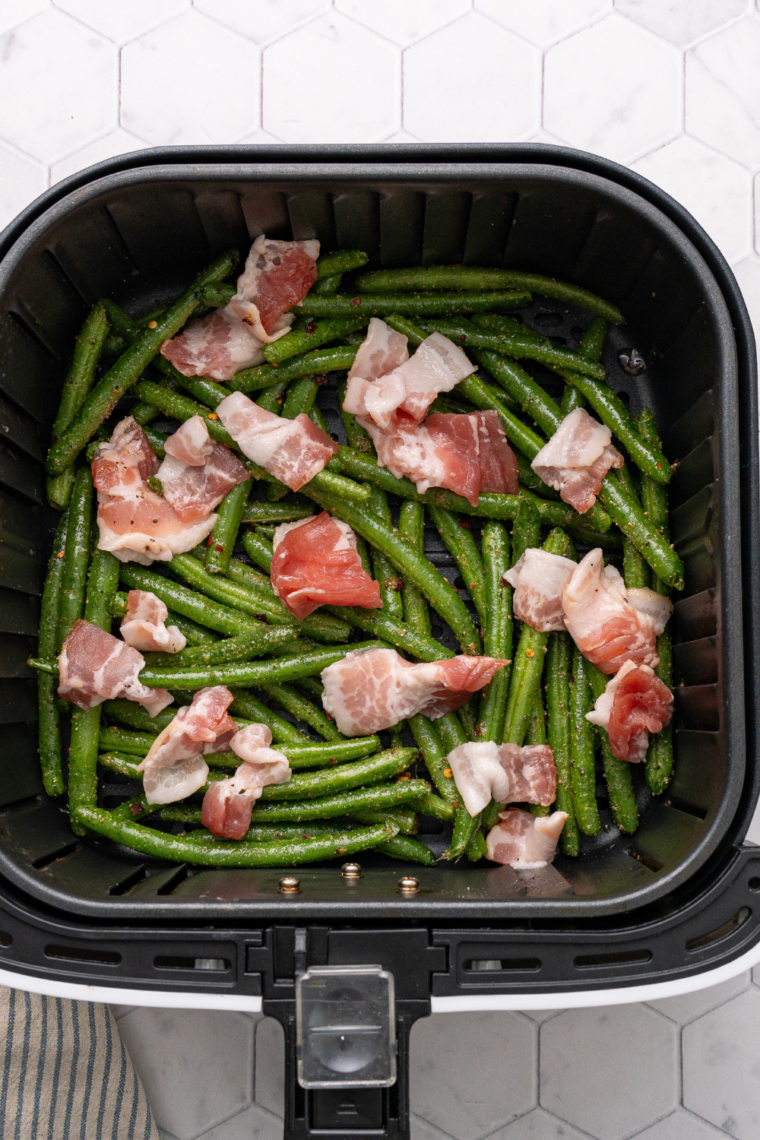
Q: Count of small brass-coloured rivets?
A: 3